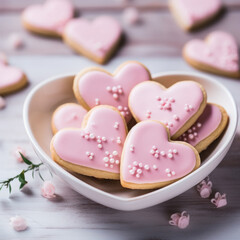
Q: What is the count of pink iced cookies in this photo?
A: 11